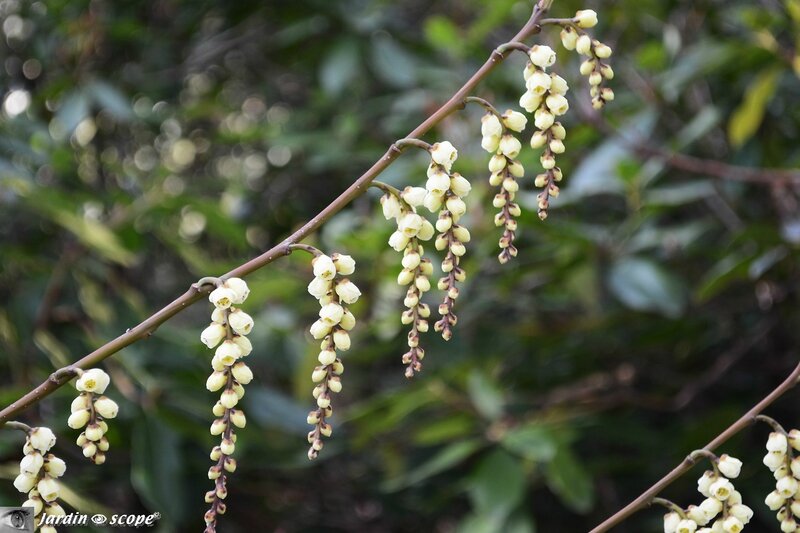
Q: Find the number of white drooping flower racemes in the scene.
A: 12